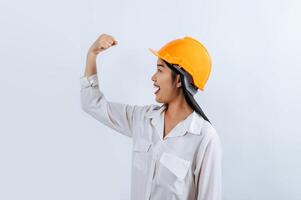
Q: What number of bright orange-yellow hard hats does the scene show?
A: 1